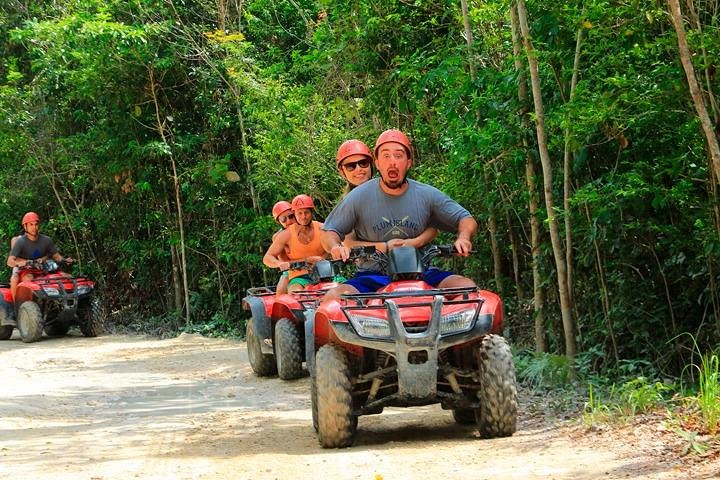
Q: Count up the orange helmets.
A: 5